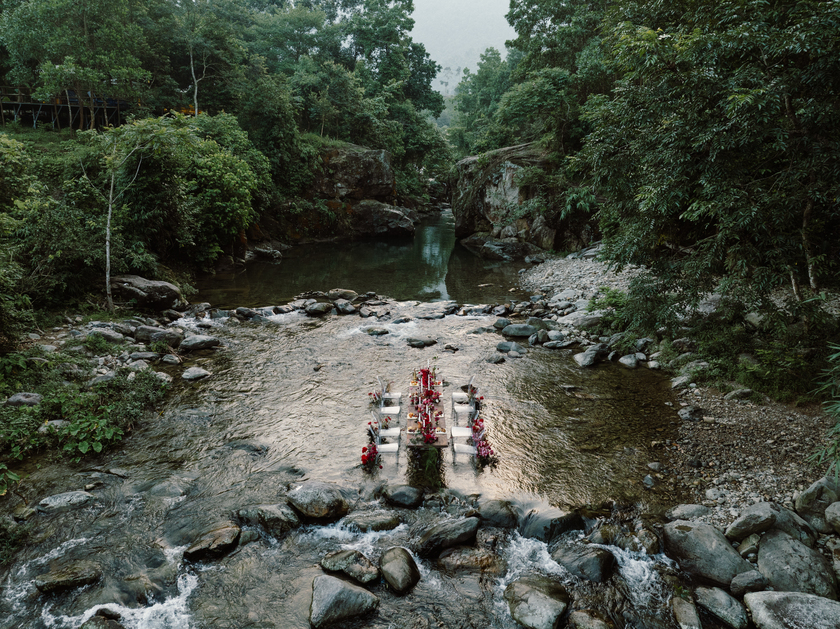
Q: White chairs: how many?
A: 8